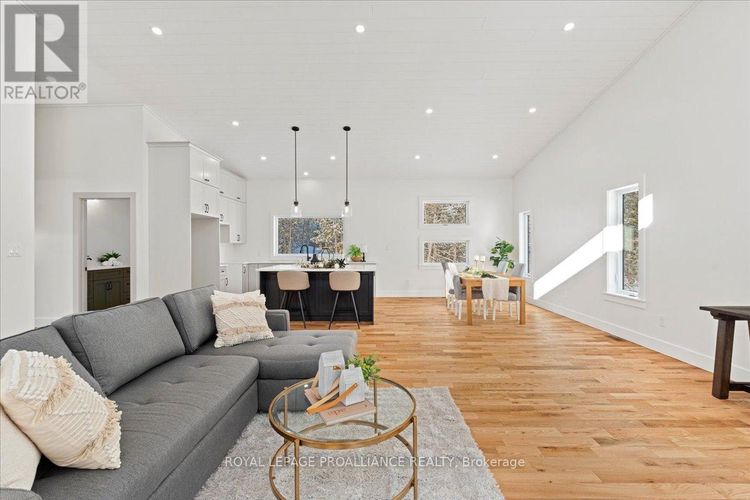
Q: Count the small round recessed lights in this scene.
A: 11